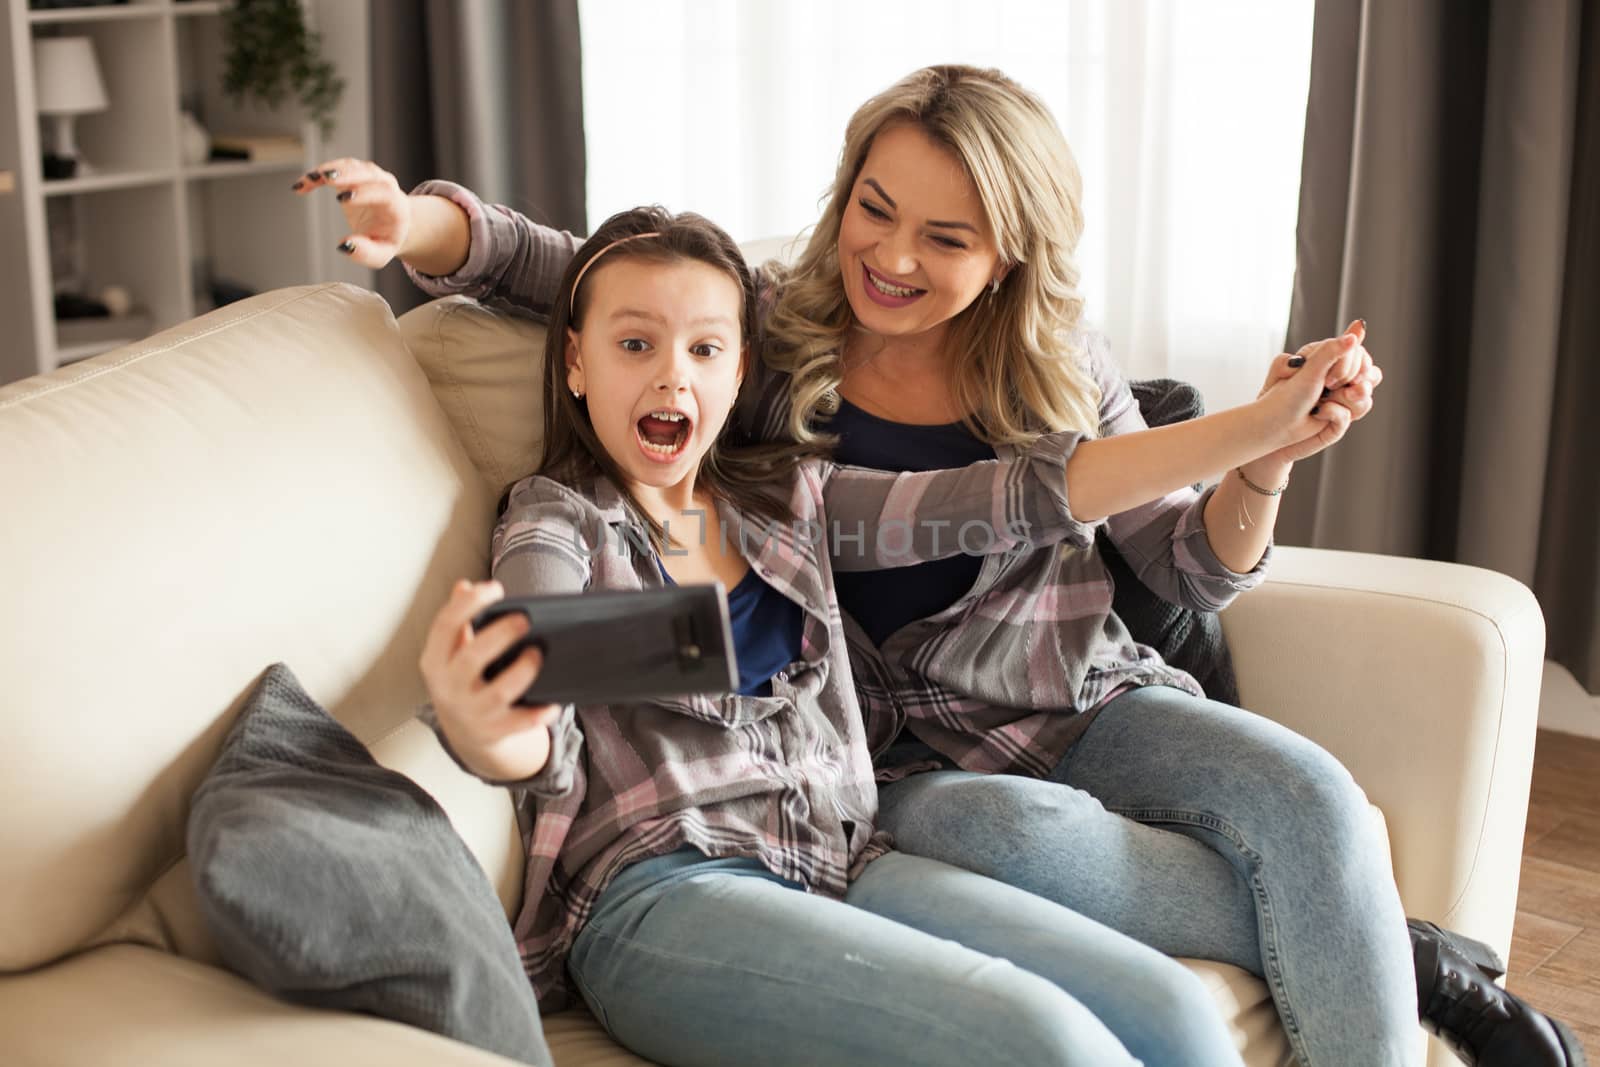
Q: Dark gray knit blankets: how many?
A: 1